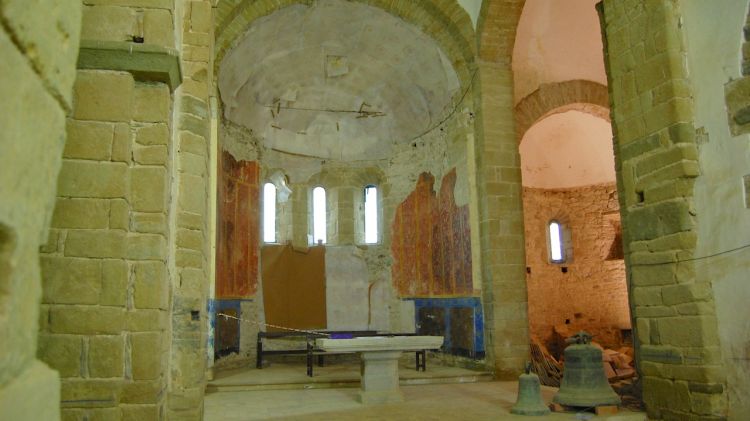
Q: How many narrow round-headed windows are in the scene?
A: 4